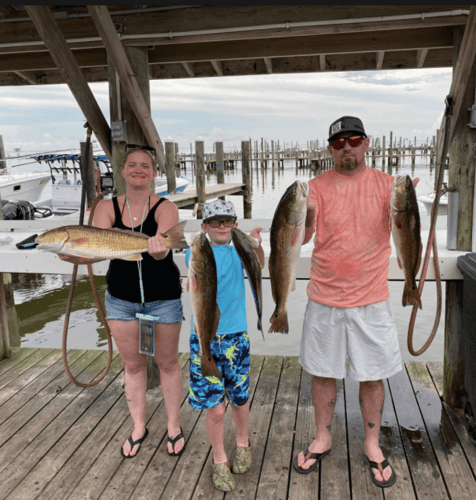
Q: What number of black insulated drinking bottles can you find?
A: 0